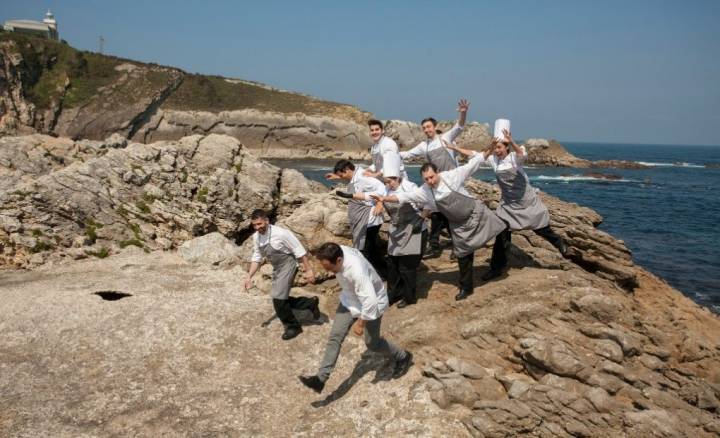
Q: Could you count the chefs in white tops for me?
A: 8